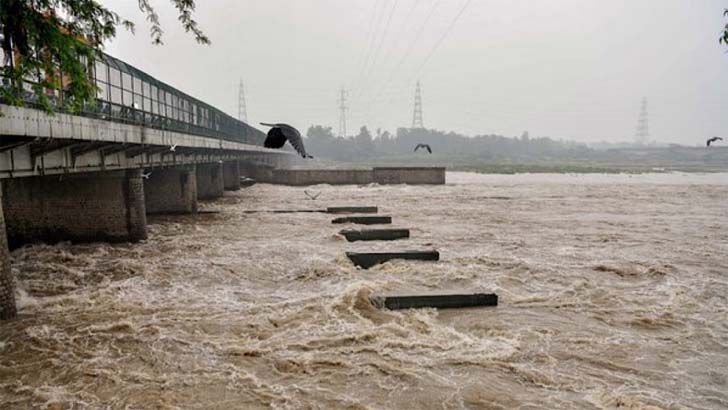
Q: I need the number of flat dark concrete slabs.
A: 5